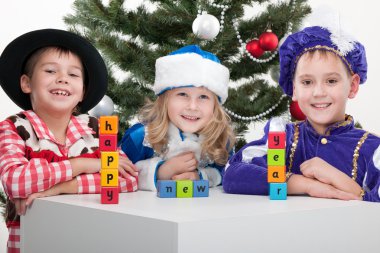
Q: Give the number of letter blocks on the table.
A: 12